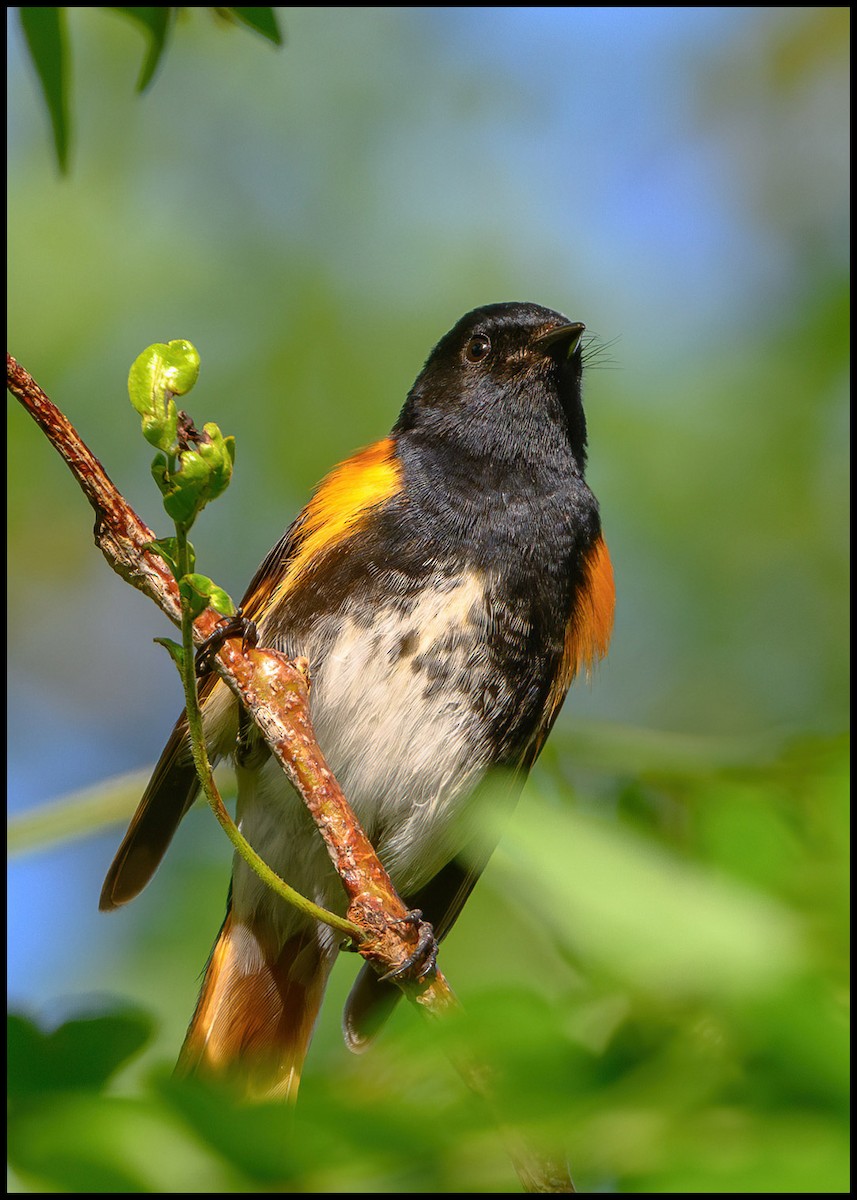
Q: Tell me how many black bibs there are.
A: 1